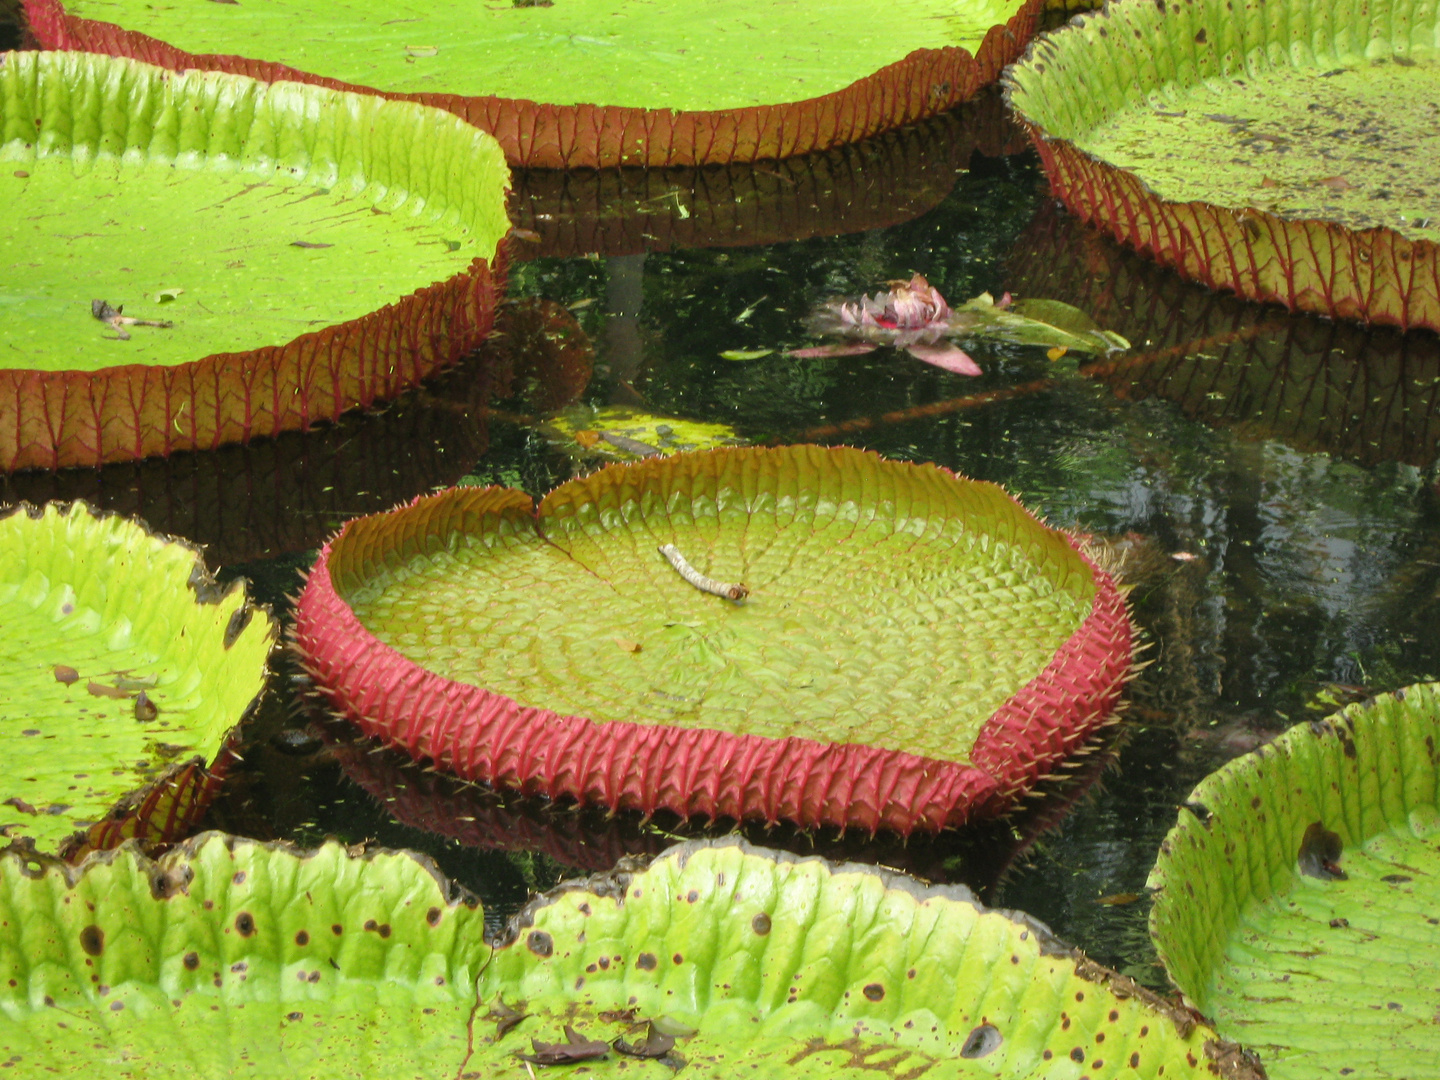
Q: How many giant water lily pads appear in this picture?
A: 7